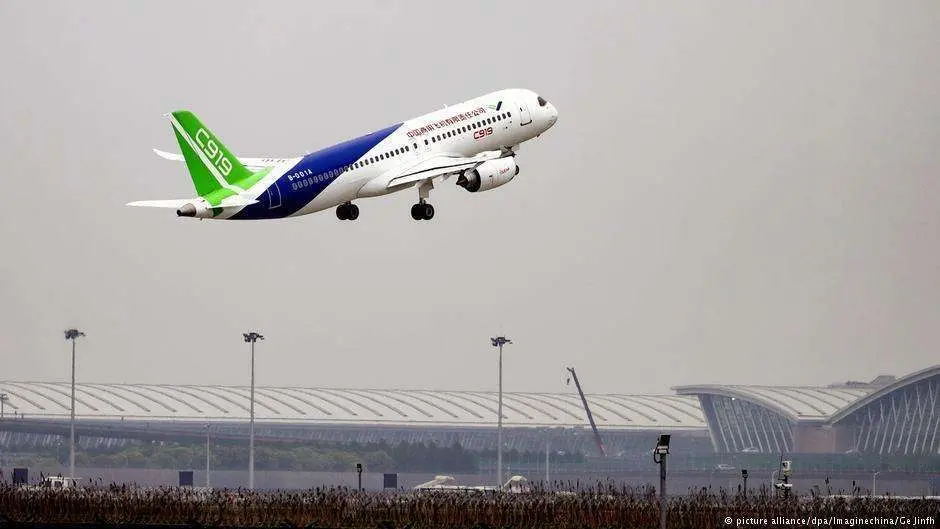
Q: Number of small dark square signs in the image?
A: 3